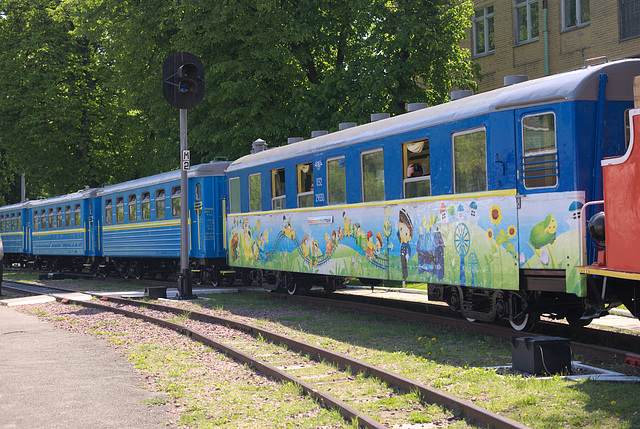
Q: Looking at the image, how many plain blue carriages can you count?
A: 3